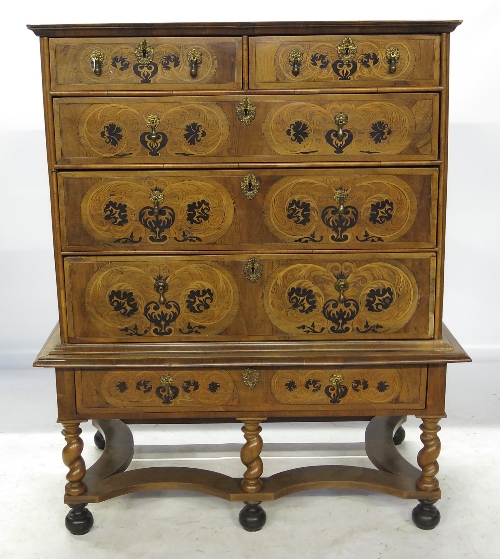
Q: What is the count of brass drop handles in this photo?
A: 12